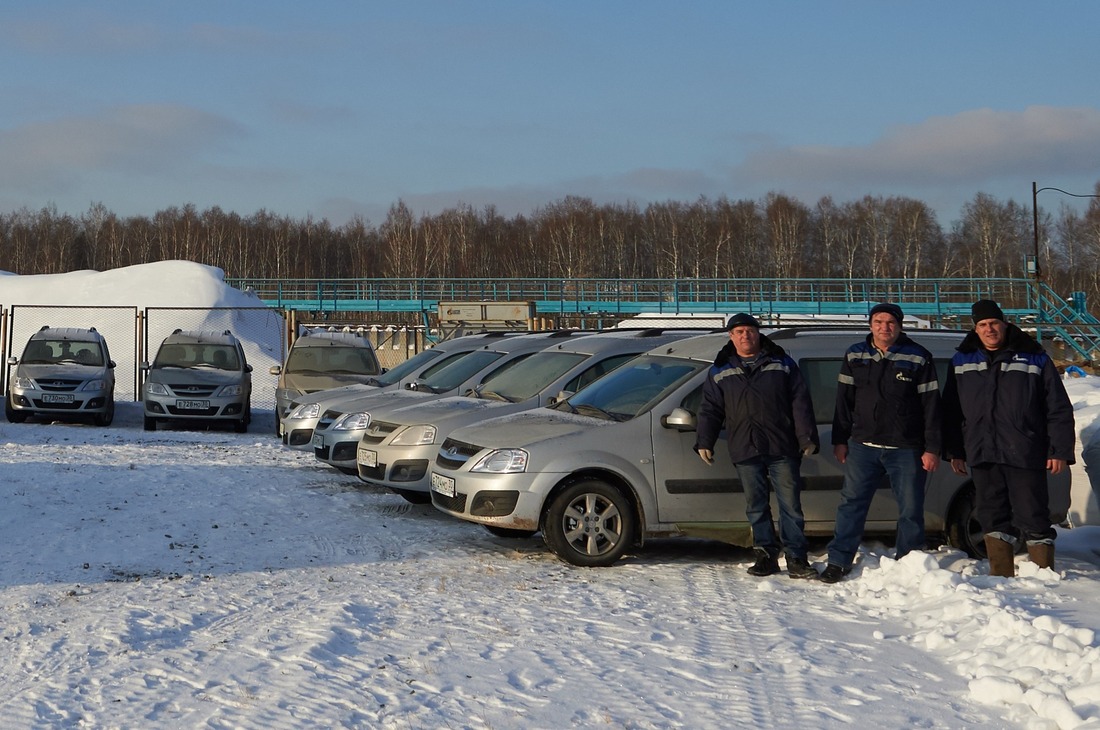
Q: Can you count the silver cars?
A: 7